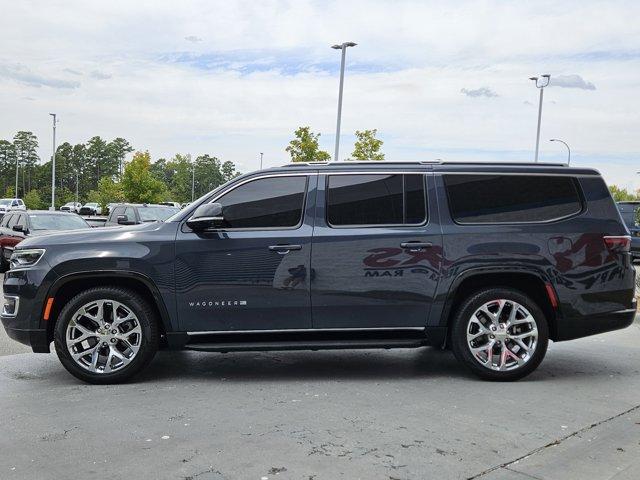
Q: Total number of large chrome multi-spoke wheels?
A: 2